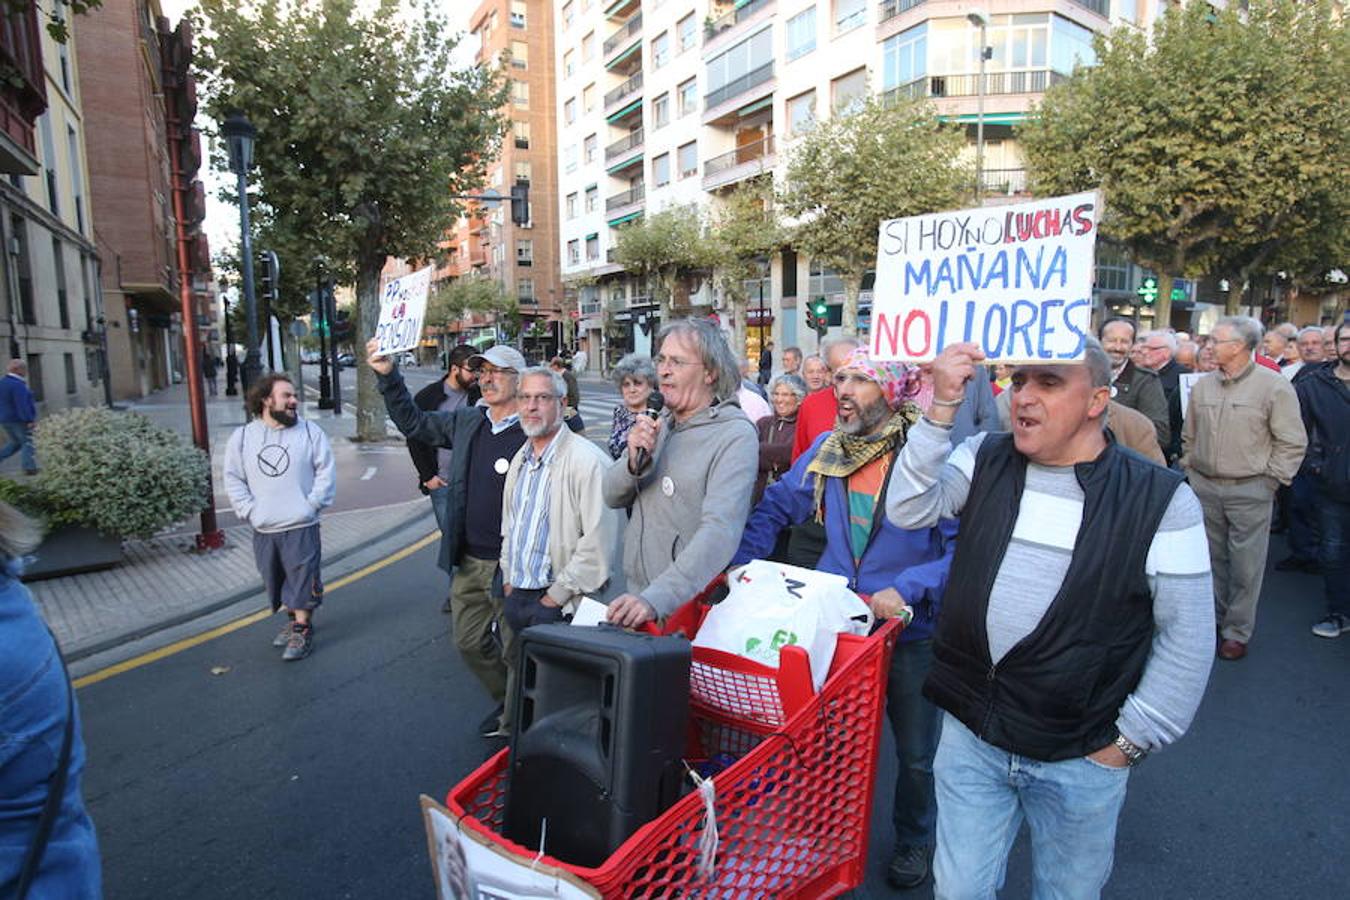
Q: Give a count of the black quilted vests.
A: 1